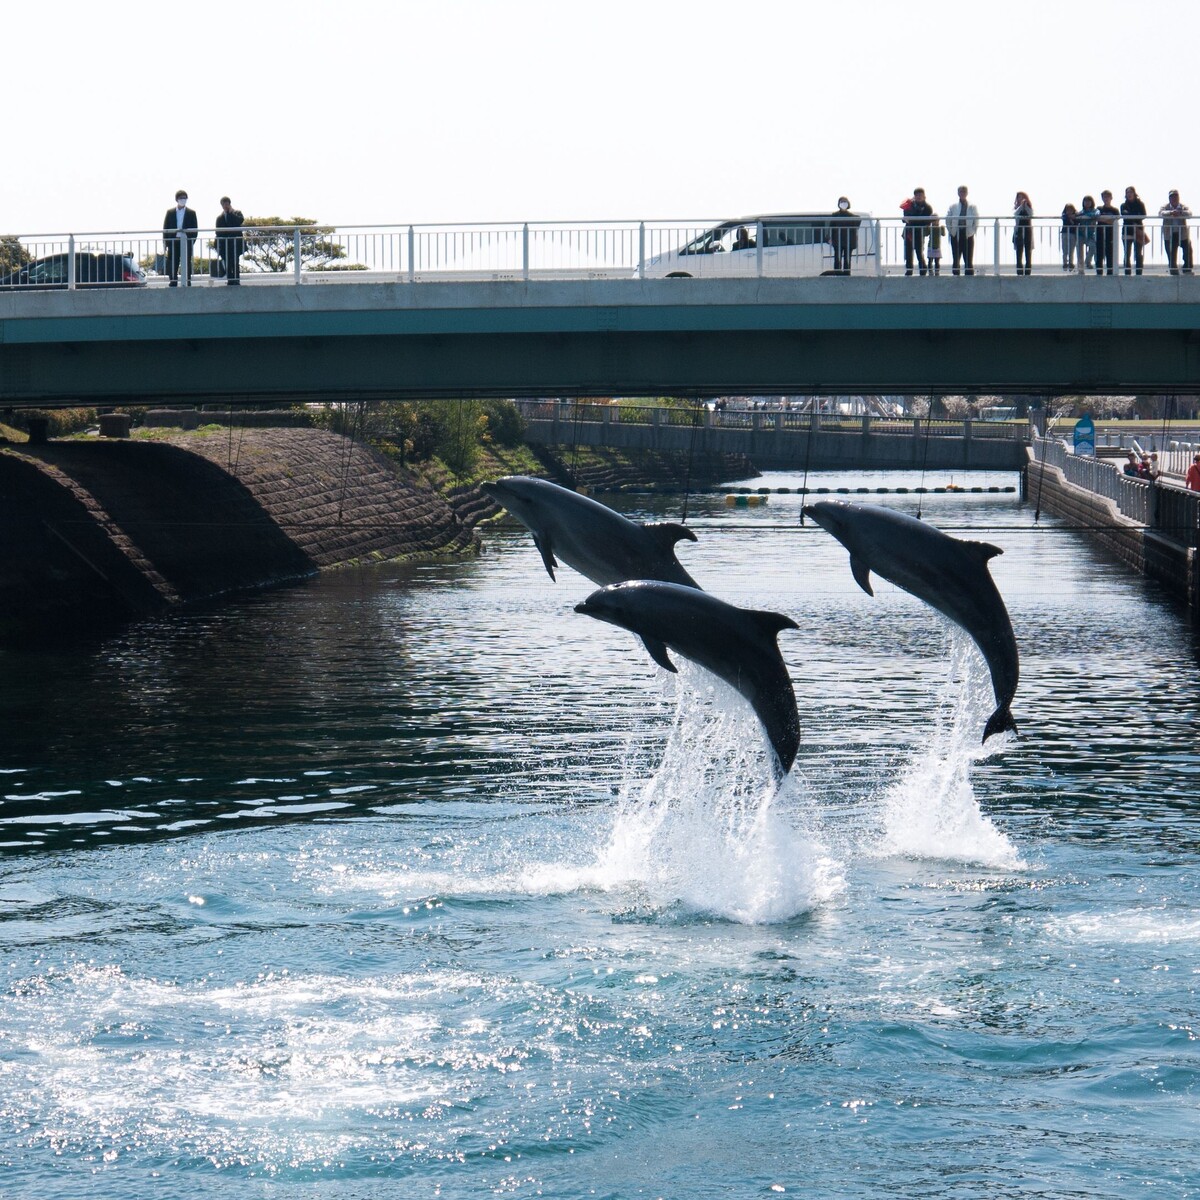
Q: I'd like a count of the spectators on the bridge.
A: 12